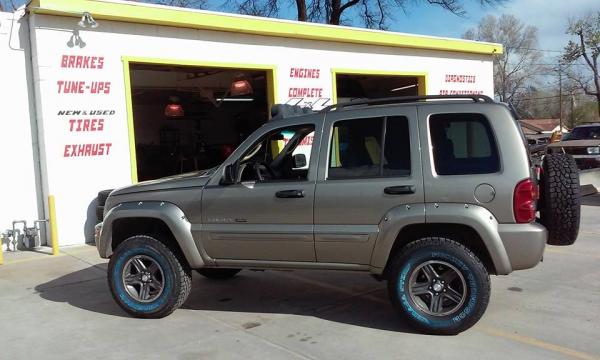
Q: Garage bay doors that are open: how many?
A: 2